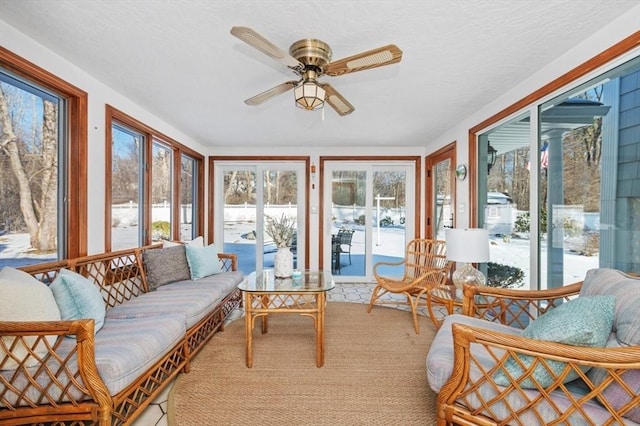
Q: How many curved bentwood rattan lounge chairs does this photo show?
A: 1